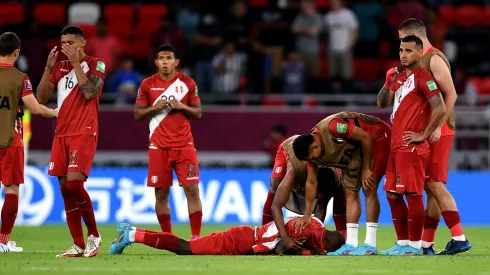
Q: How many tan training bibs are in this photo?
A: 4